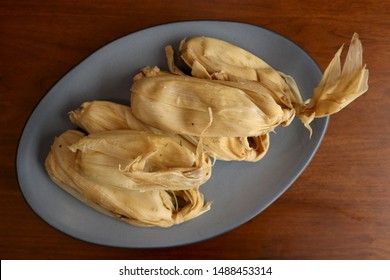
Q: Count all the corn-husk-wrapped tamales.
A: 5